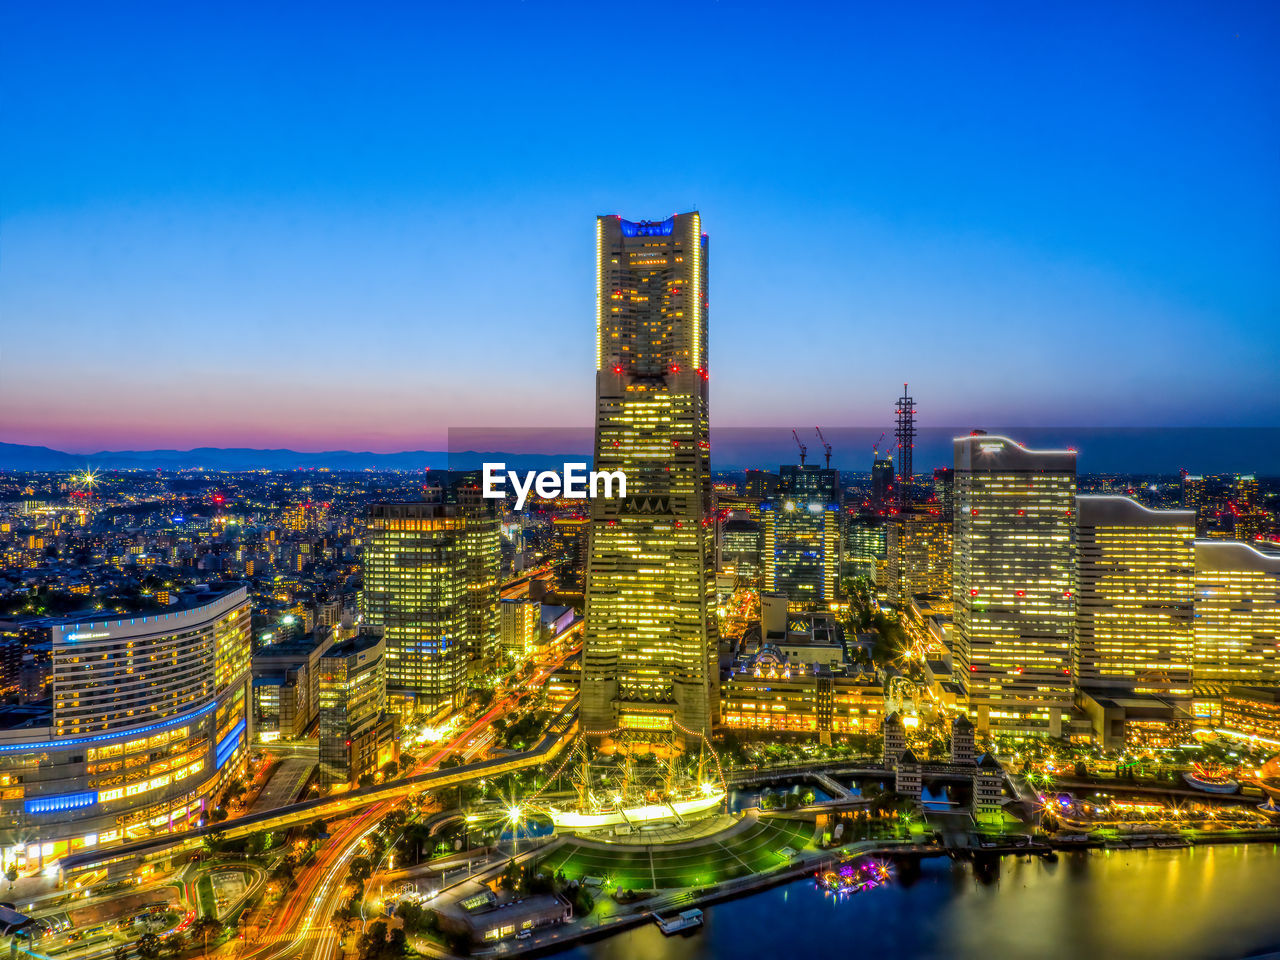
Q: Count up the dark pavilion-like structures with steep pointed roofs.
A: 4